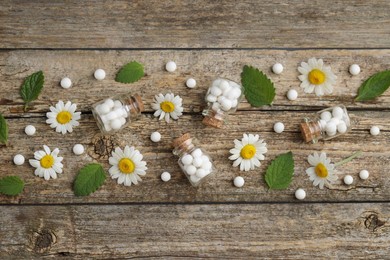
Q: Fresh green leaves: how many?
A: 8